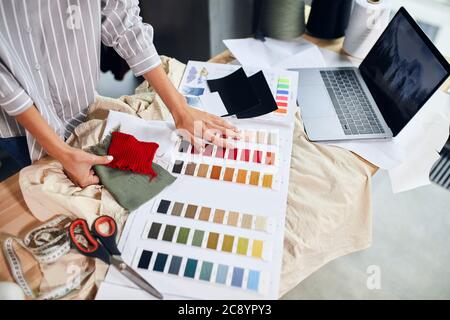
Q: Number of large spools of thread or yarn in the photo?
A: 3